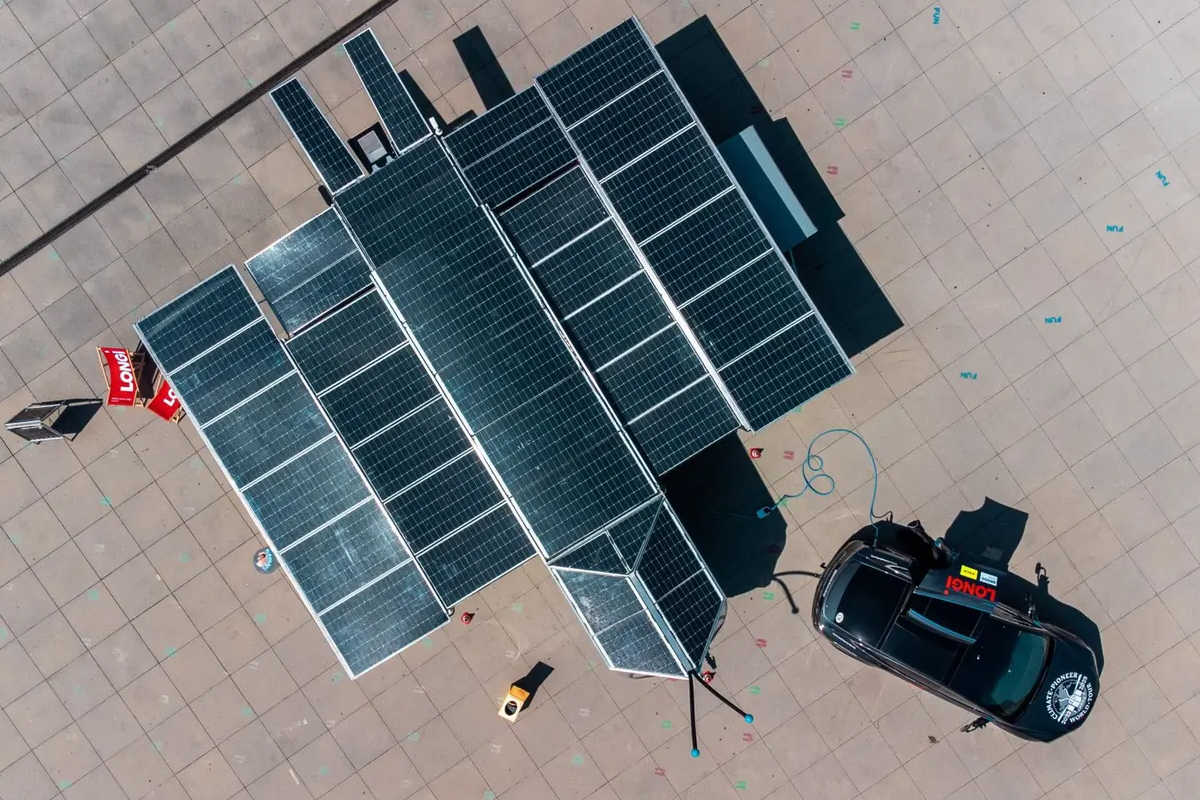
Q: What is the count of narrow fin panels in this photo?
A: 2